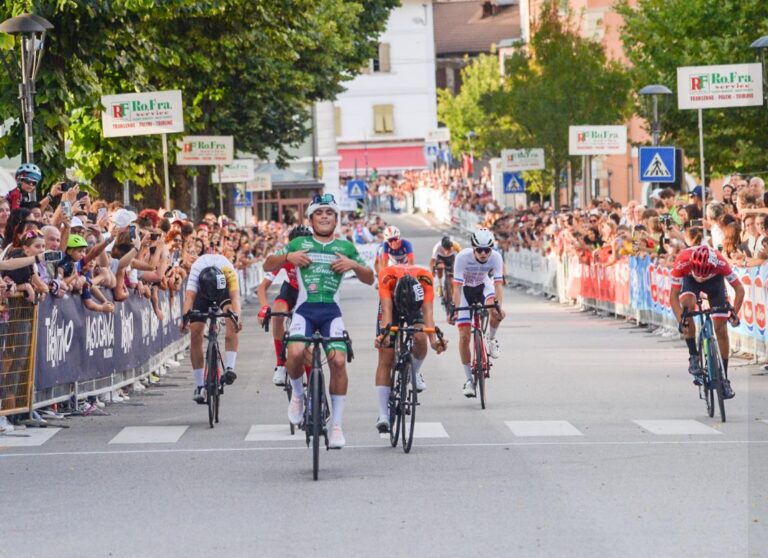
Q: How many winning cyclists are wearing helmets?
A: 1